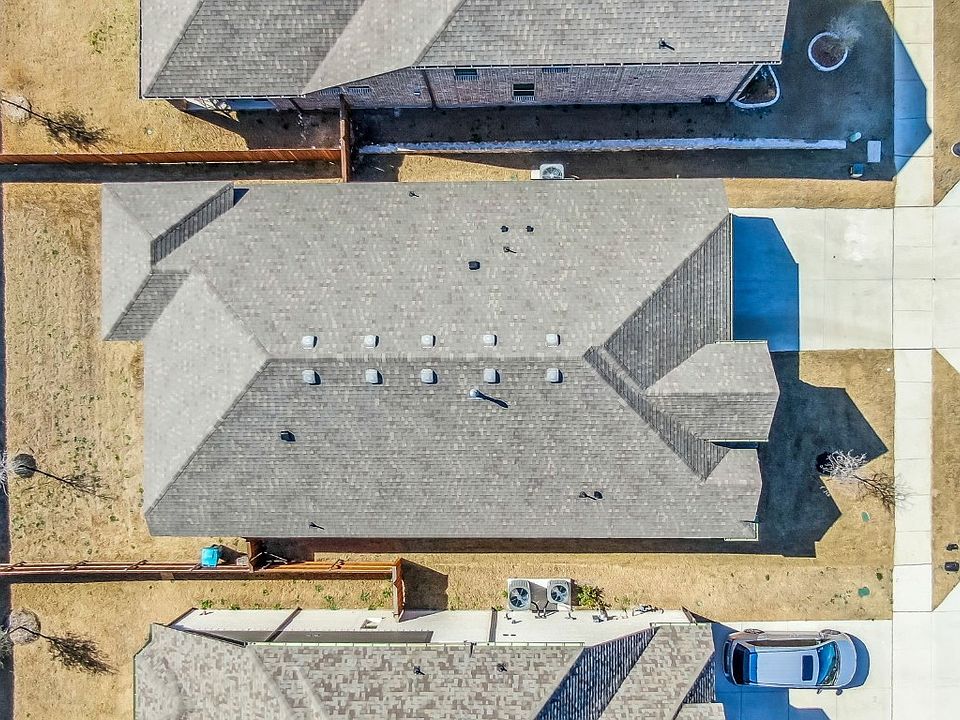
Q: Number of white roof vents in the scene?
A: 10